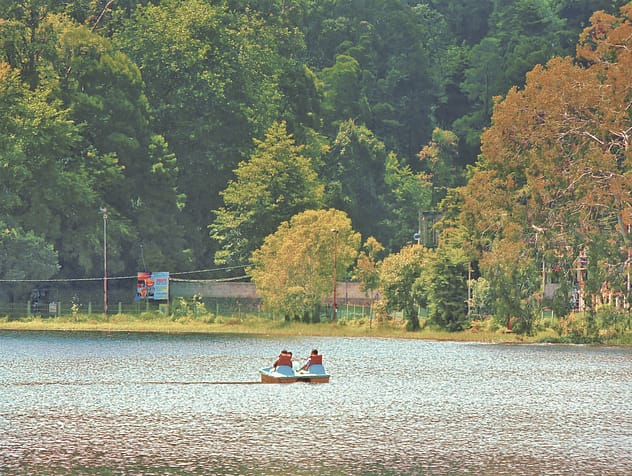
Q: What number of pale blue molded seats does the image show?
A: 2